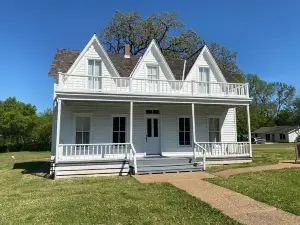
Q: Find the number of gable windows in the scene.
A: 3